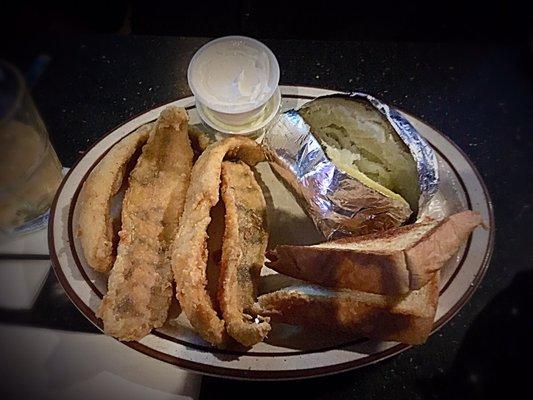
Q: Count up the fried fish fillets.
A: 4